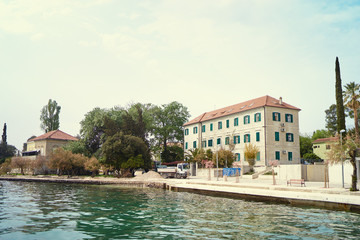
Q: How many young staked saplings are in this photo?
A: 4